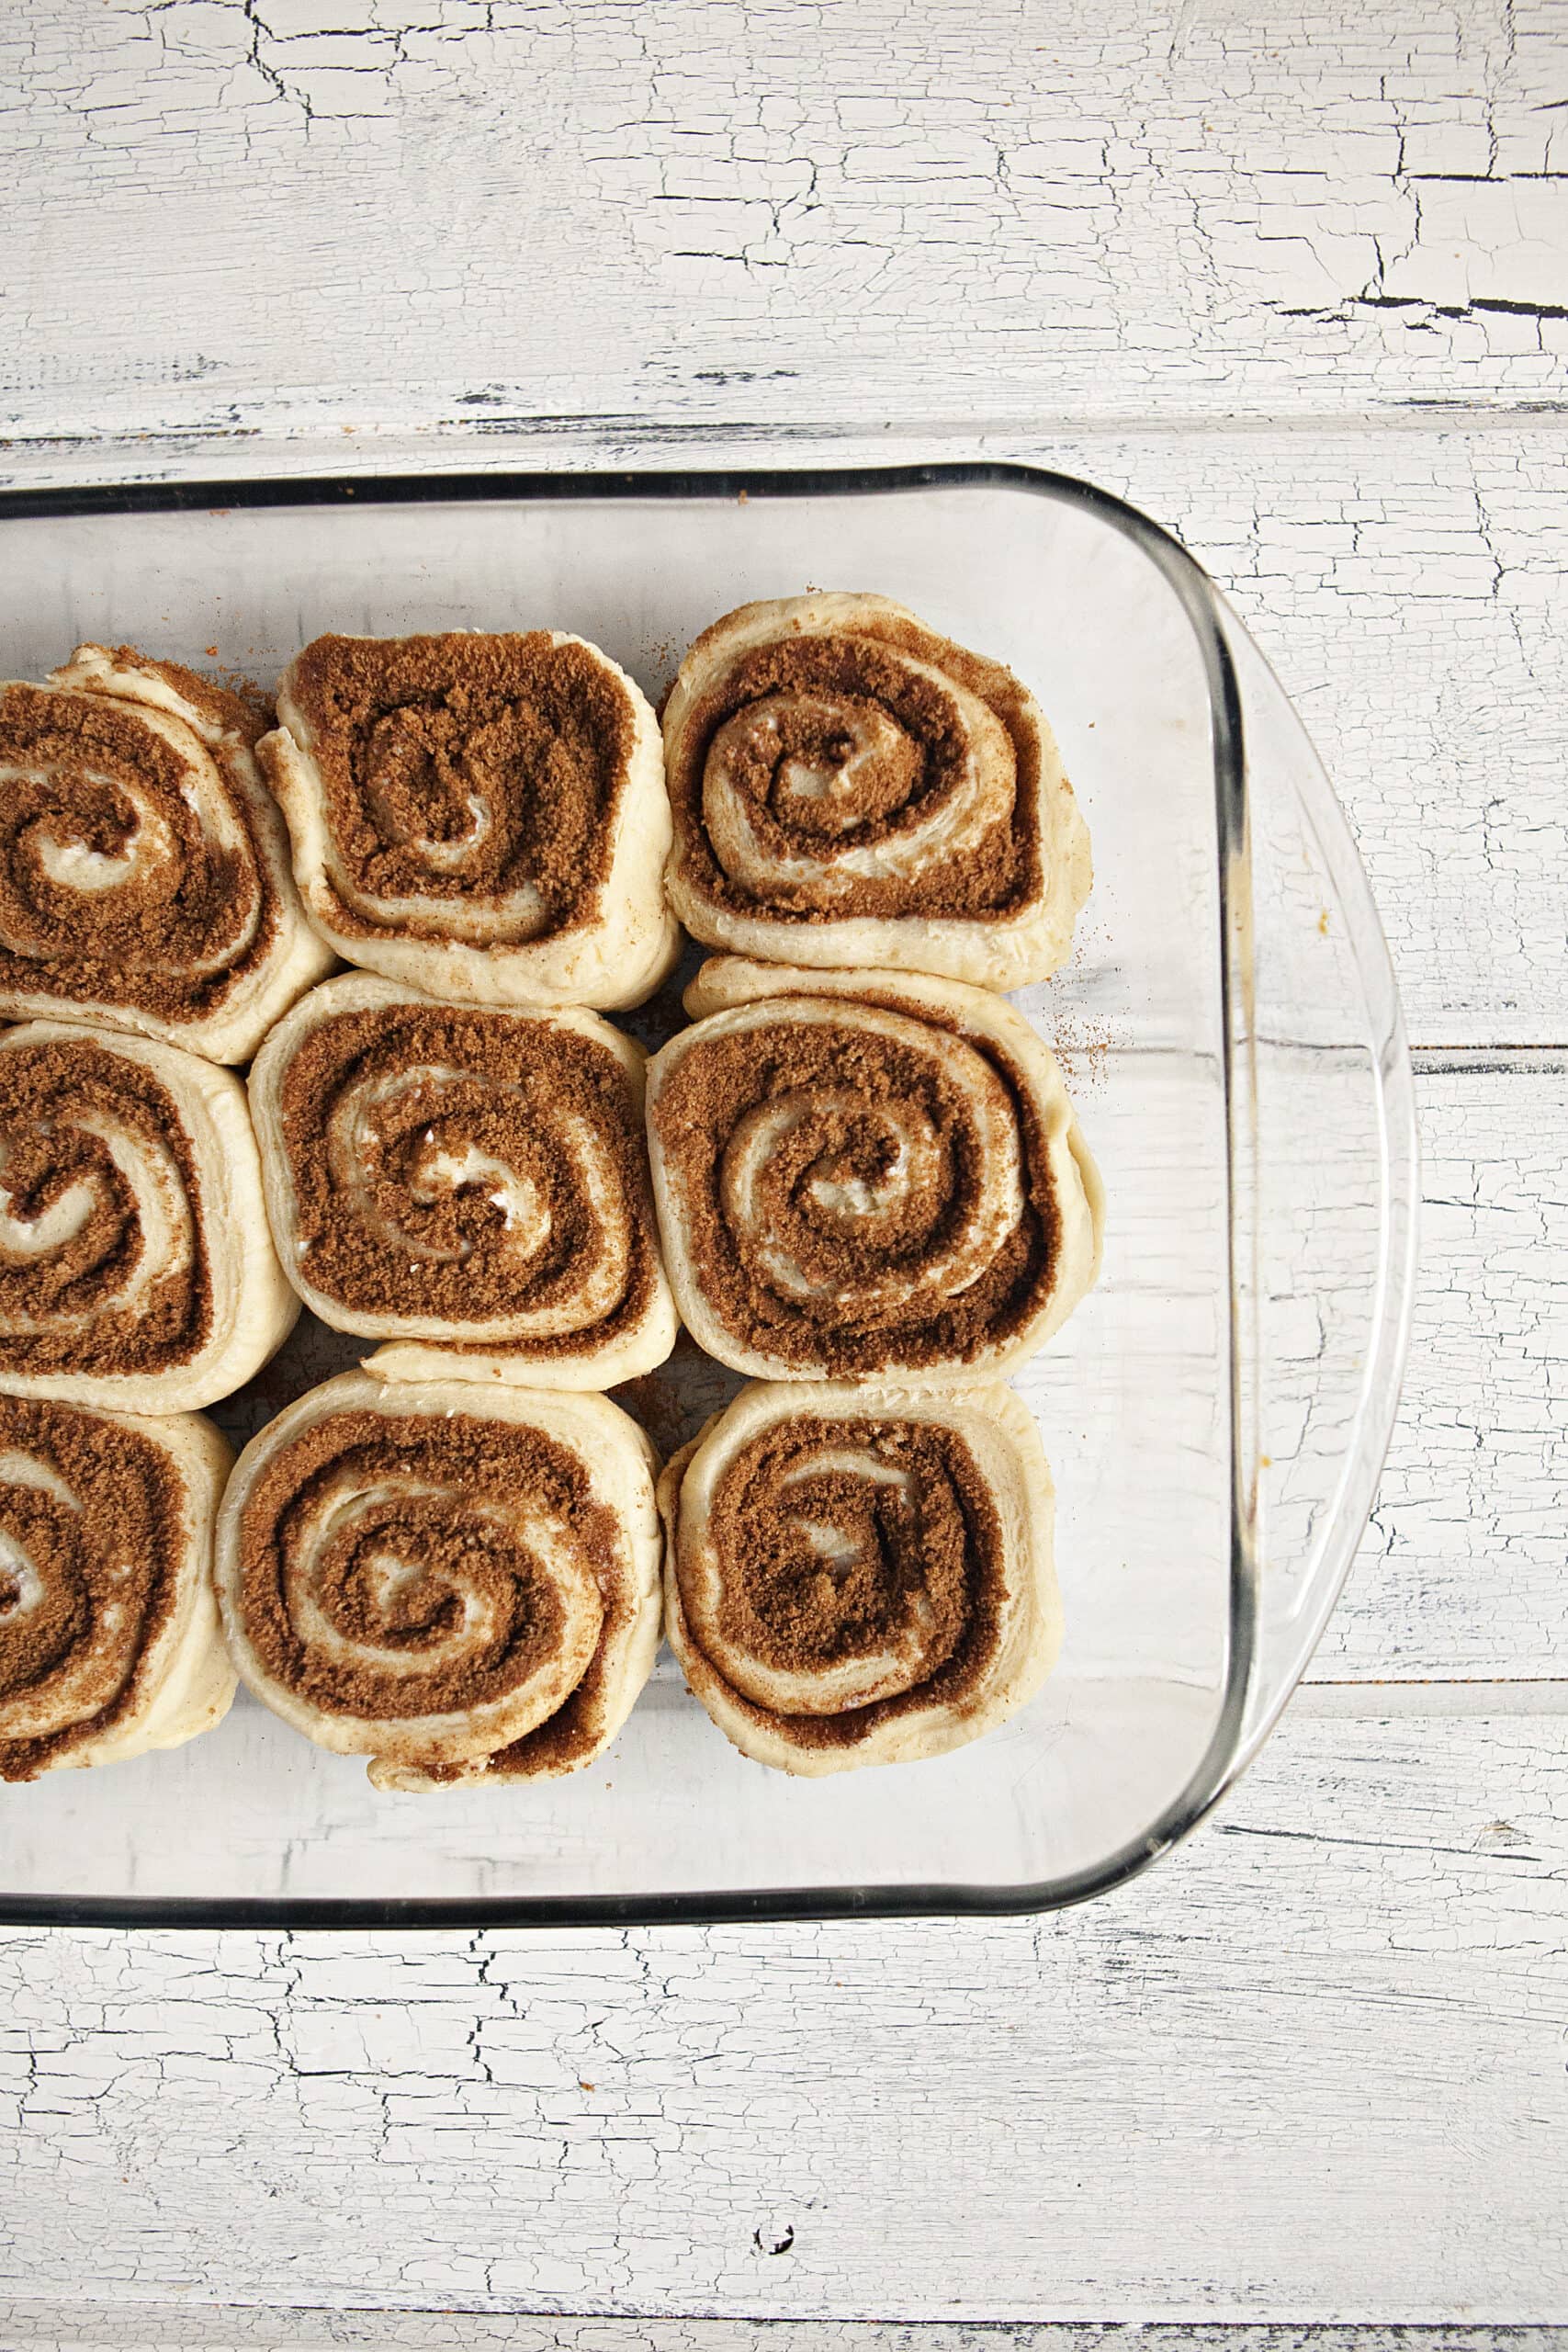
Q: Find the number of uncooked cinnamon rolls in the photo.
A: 9